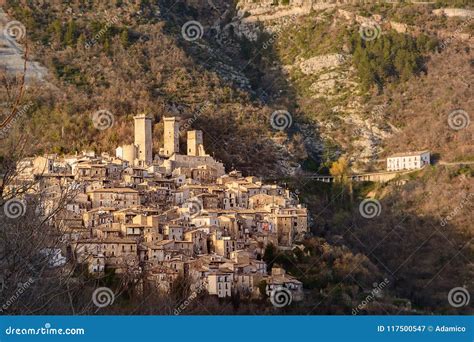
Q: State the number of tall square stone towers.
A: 3